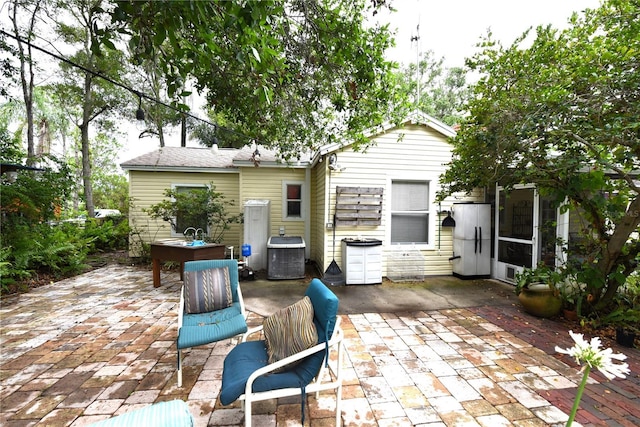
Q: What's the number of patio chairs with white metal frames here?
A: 2